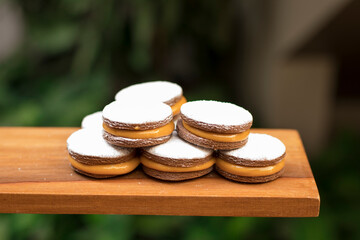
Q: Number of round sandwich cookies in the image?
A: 7